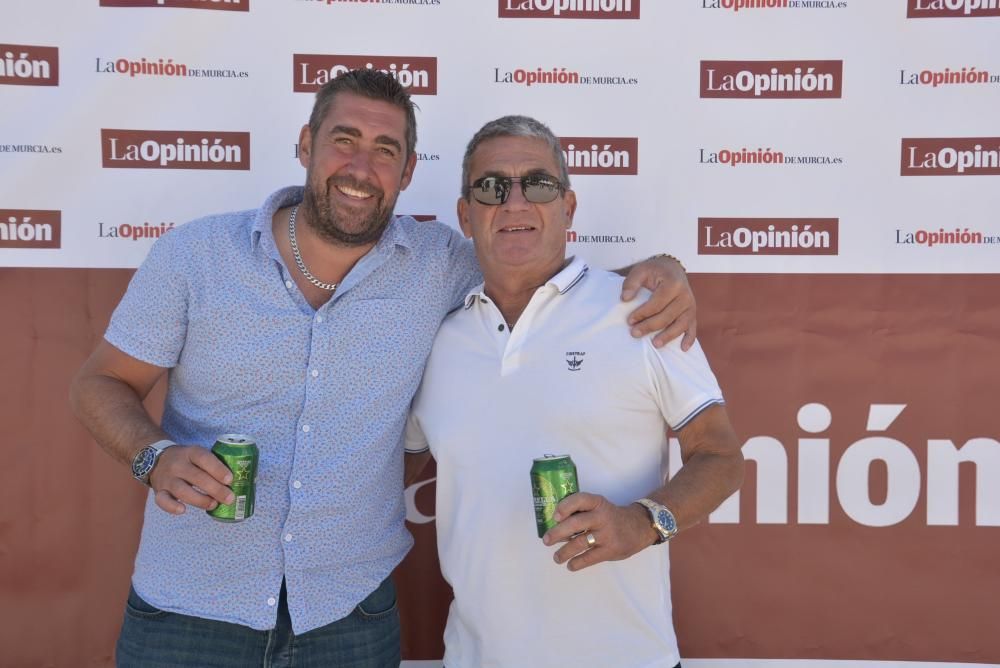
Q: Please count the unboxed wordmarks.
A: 11